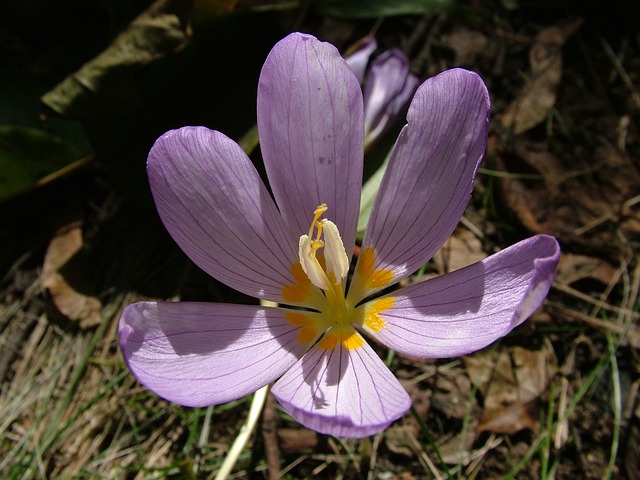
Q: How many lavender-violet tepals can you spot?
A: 6